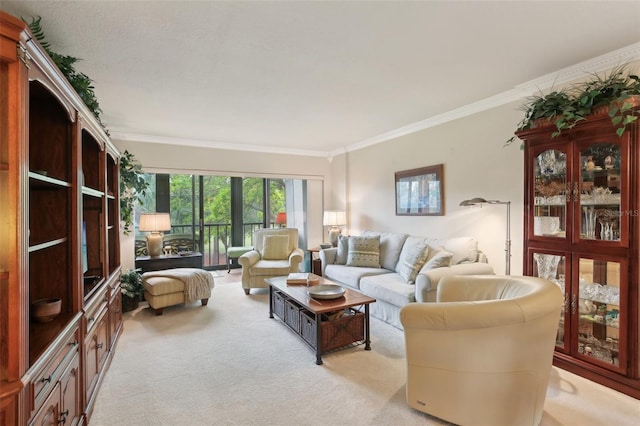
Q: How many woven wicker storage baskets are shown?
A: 3